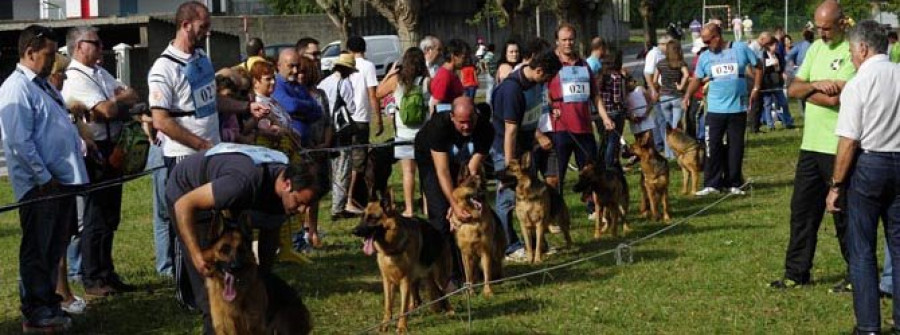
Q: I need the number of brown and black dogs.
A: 7